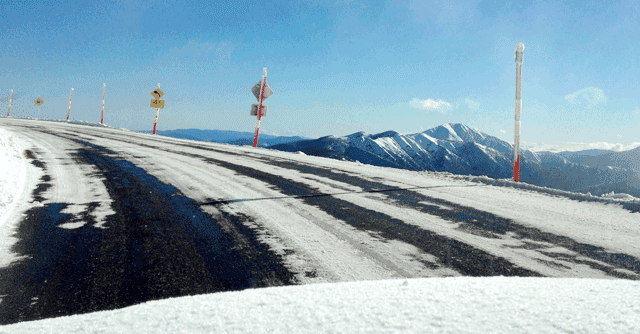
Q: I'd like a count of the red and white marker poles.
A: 6